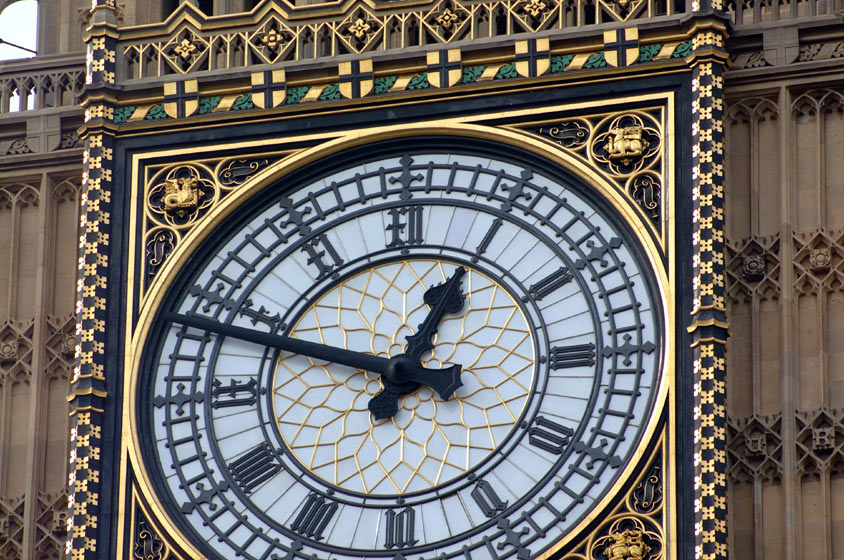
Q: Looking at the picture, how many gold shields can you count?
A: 6